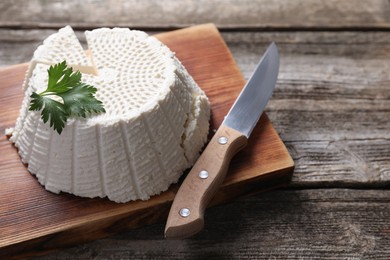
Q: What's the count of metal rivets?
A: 3